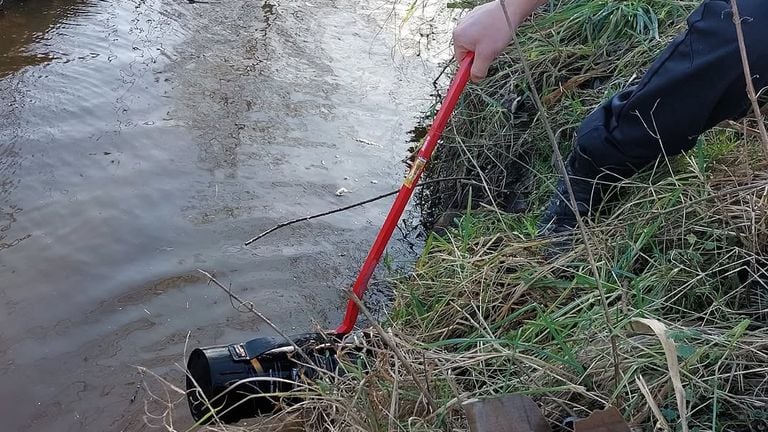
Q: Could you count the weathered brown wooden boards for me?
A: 2